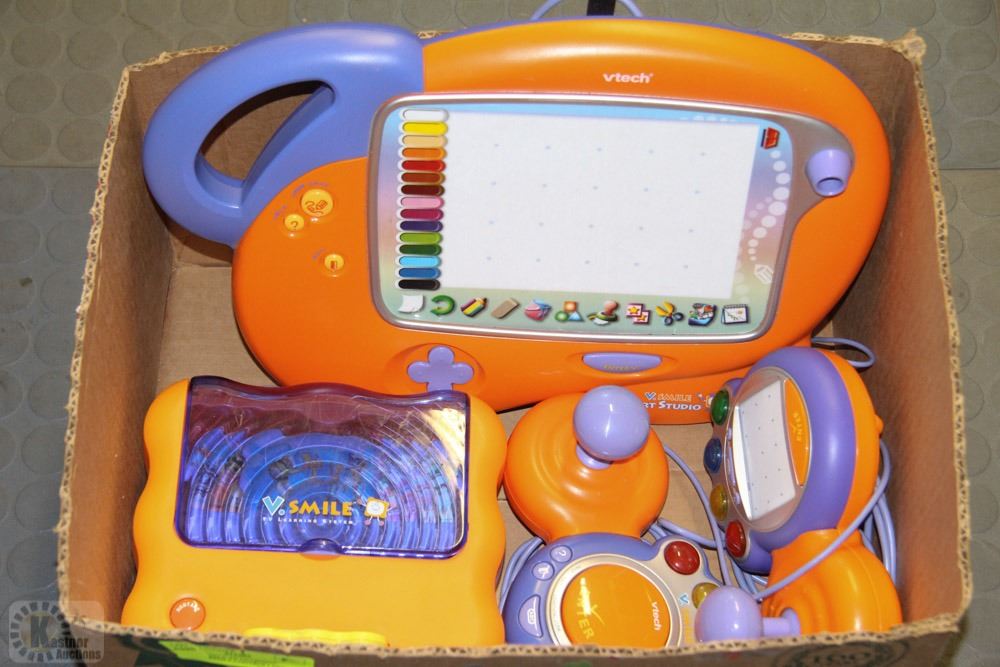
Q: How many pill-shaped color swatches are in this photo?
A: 15